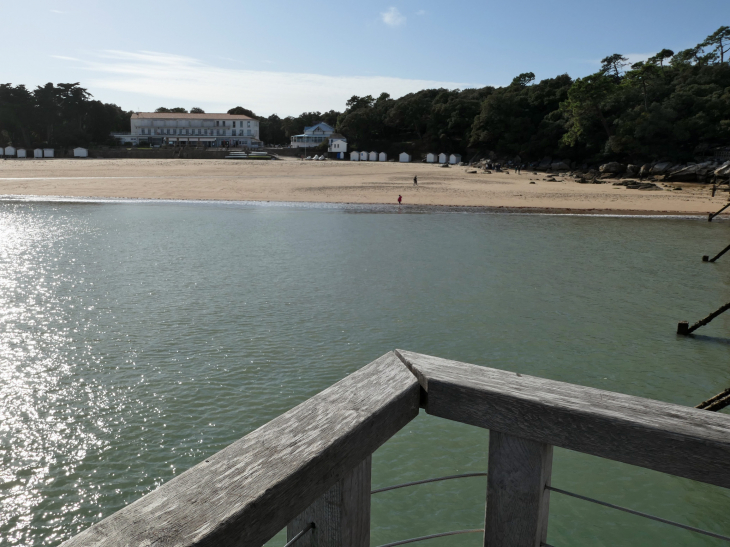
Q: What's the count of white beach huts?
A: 14